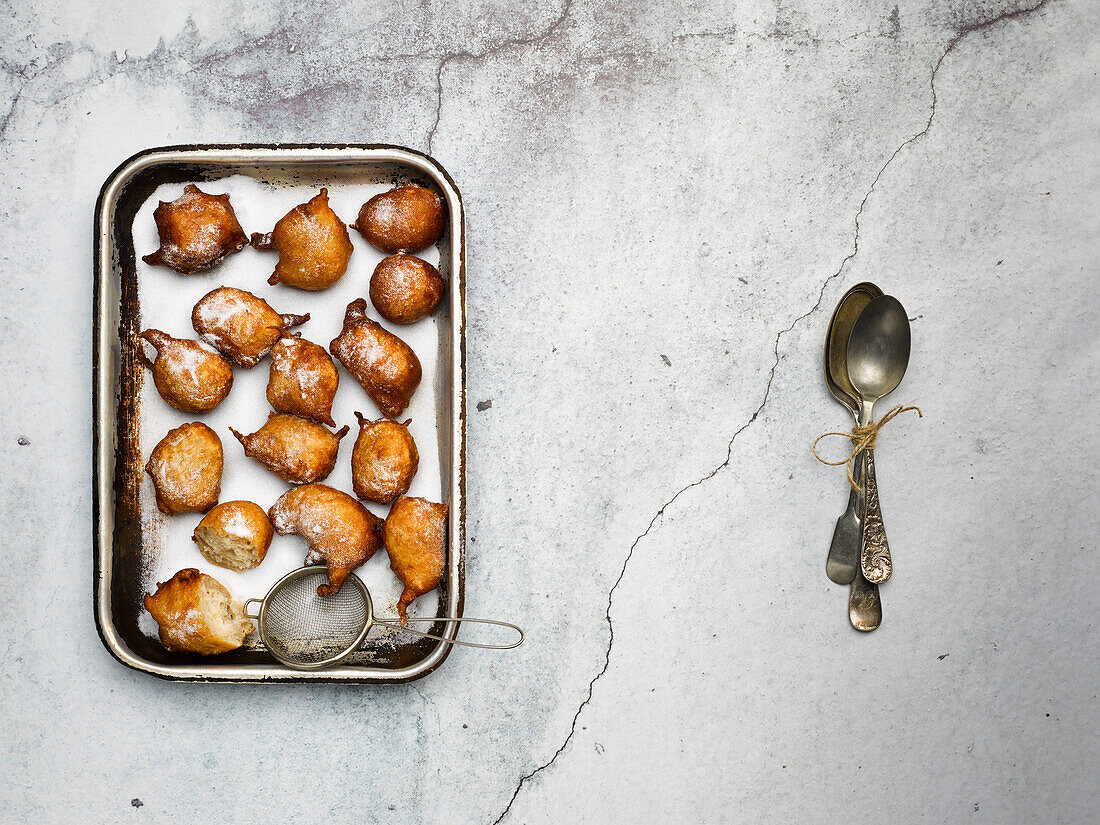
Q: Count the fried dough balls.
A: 15